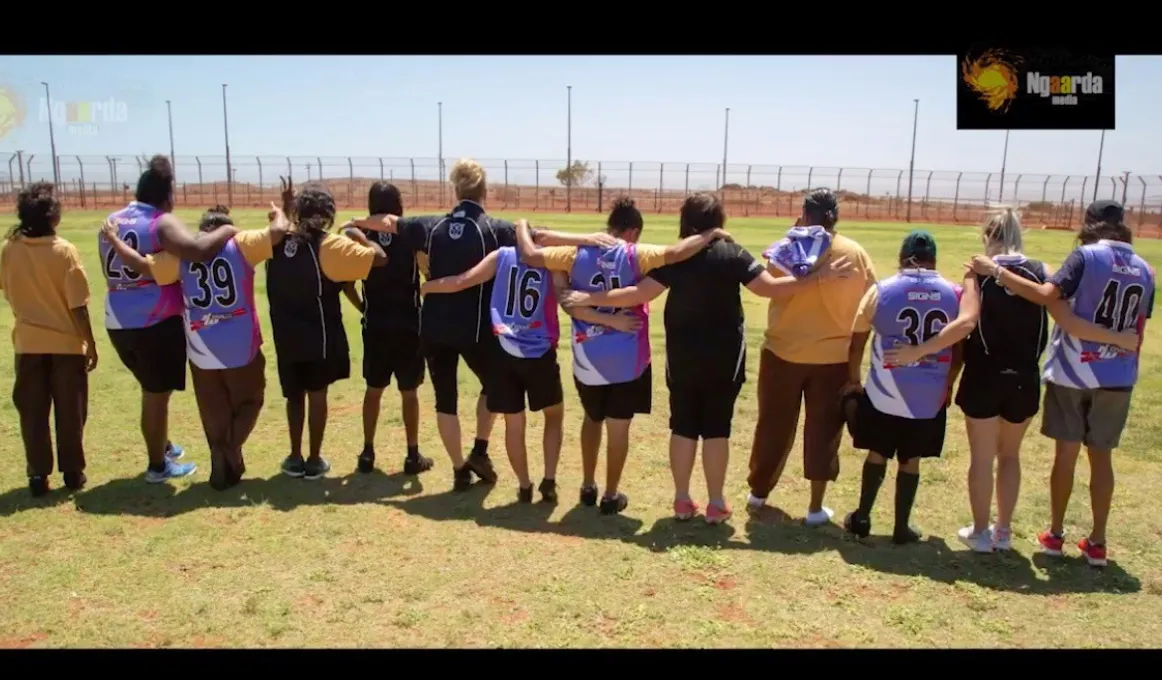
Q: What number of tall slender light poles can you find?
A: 9